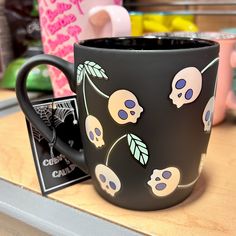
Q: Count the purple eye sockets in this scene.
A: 11